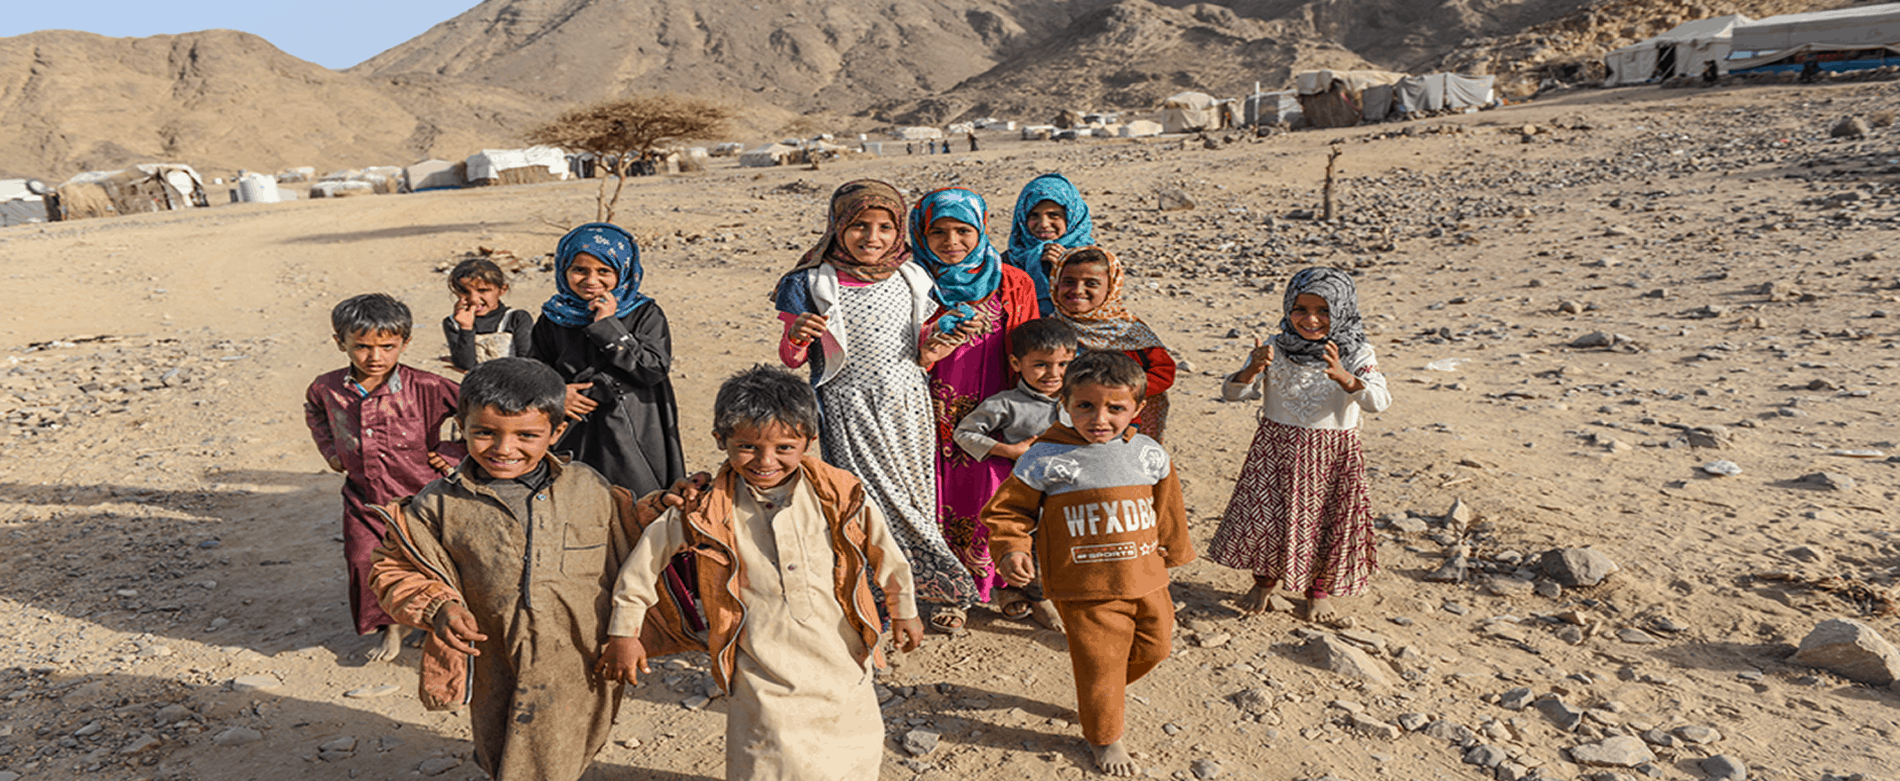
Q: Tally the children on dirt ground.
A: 12